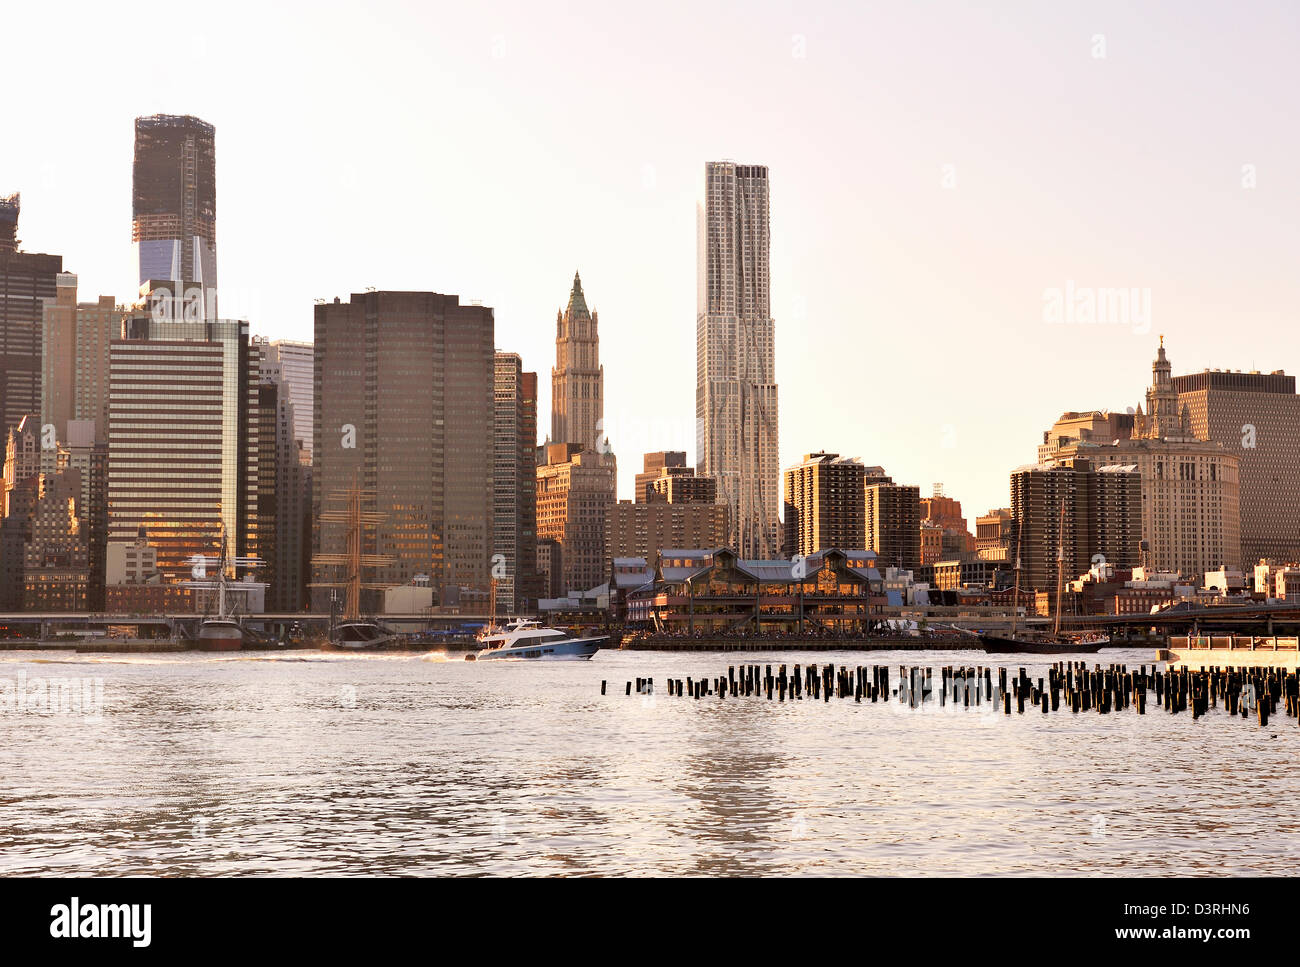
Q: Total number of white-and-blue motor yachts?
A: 1